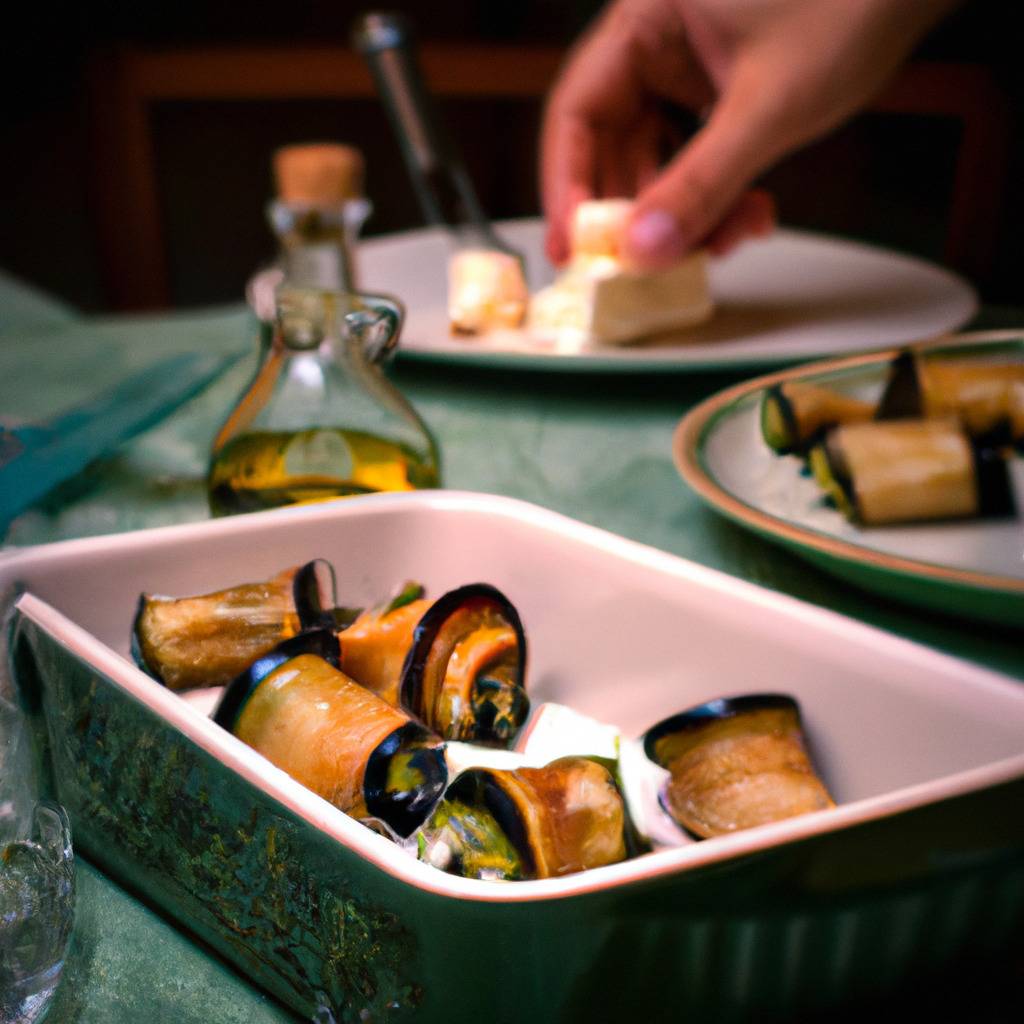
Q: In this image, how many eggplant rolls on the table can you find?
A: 8